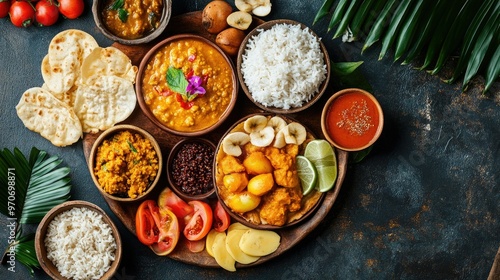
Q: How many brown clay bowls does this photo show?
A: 8